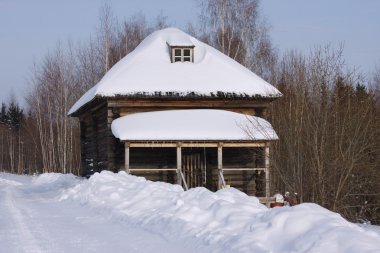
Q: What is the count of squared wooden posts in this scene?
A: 4